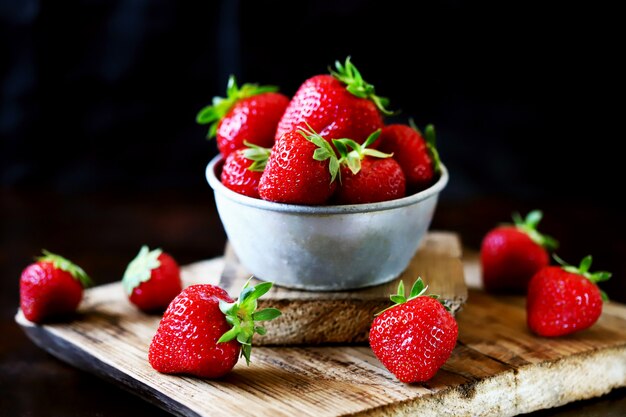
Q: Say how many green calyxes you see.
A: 12